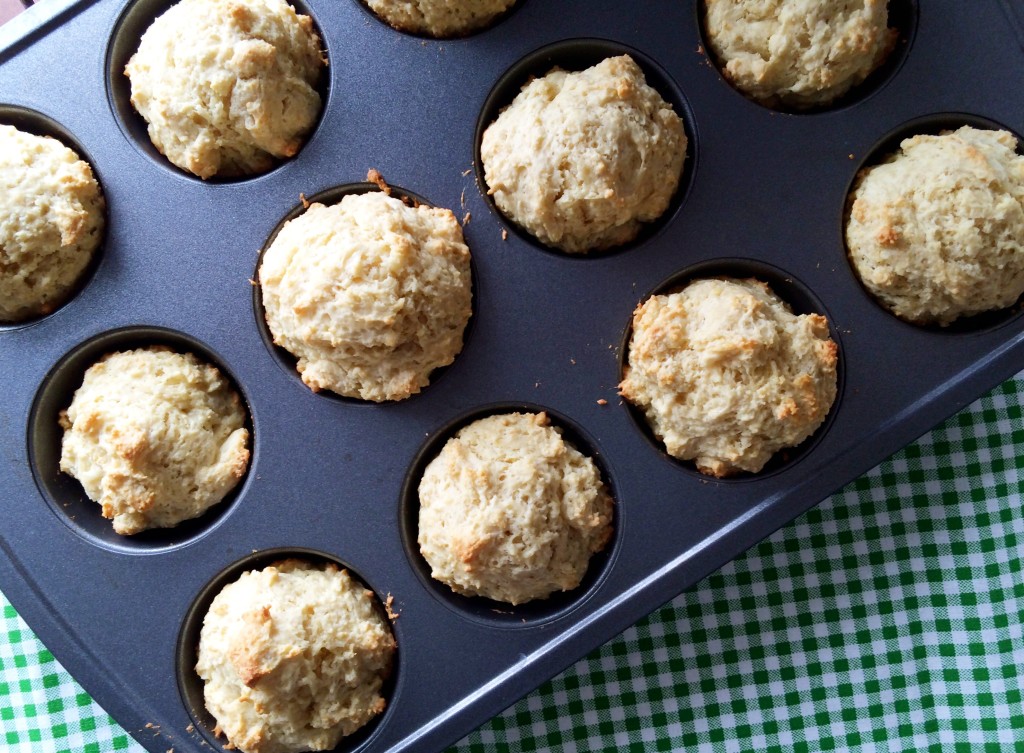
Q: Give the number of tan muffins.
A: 11